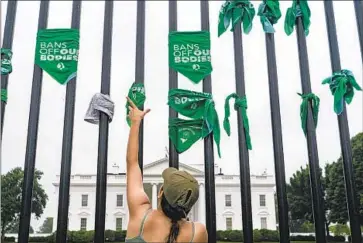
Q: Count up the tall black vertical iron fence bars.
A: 12